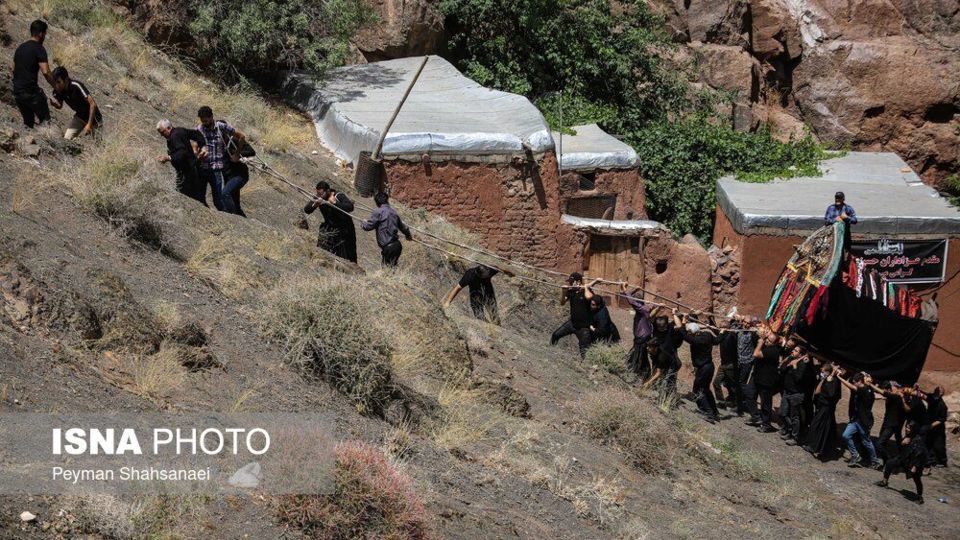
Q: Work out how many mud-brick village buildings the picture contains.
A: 3